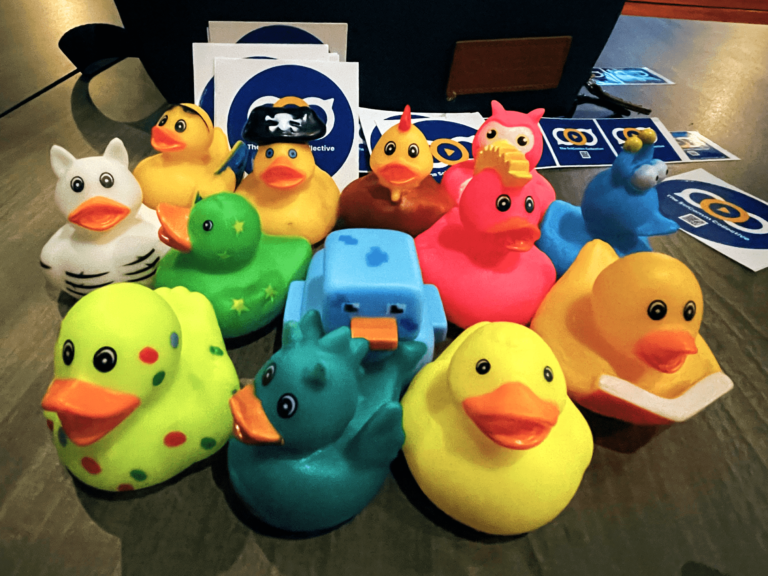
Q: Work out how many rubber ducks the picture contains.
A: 13